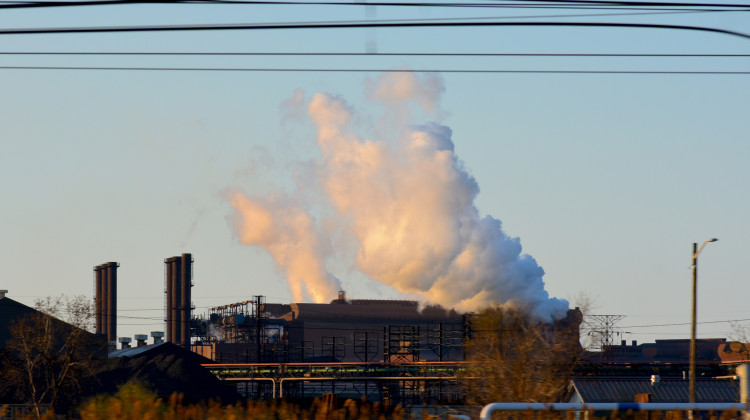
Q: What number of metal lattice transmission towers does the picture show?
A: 1